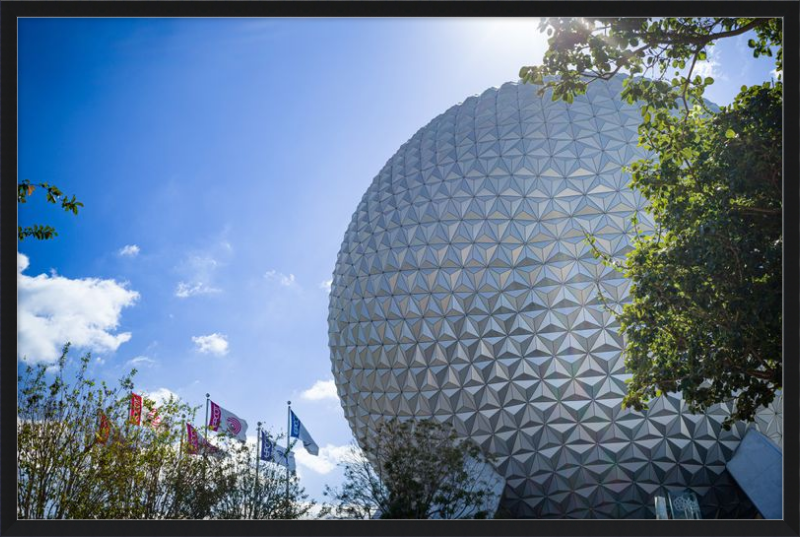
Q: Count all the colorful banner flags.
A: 6